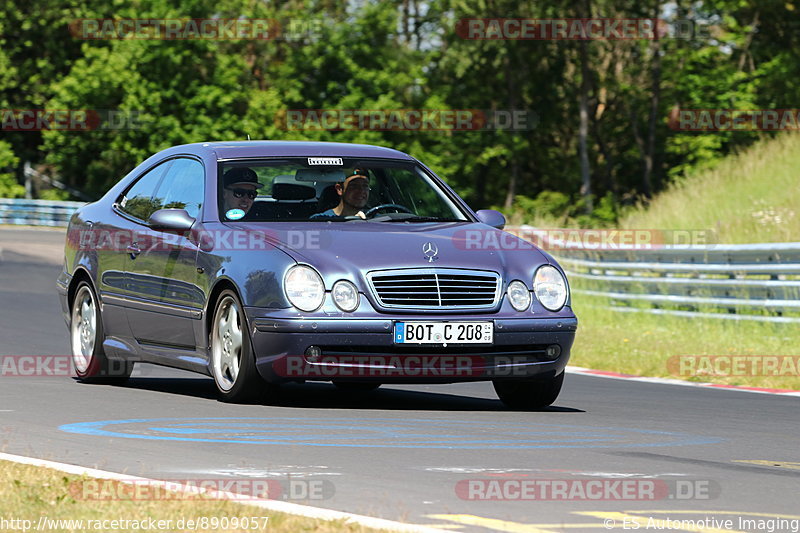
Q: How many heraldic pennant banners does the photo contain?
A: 0